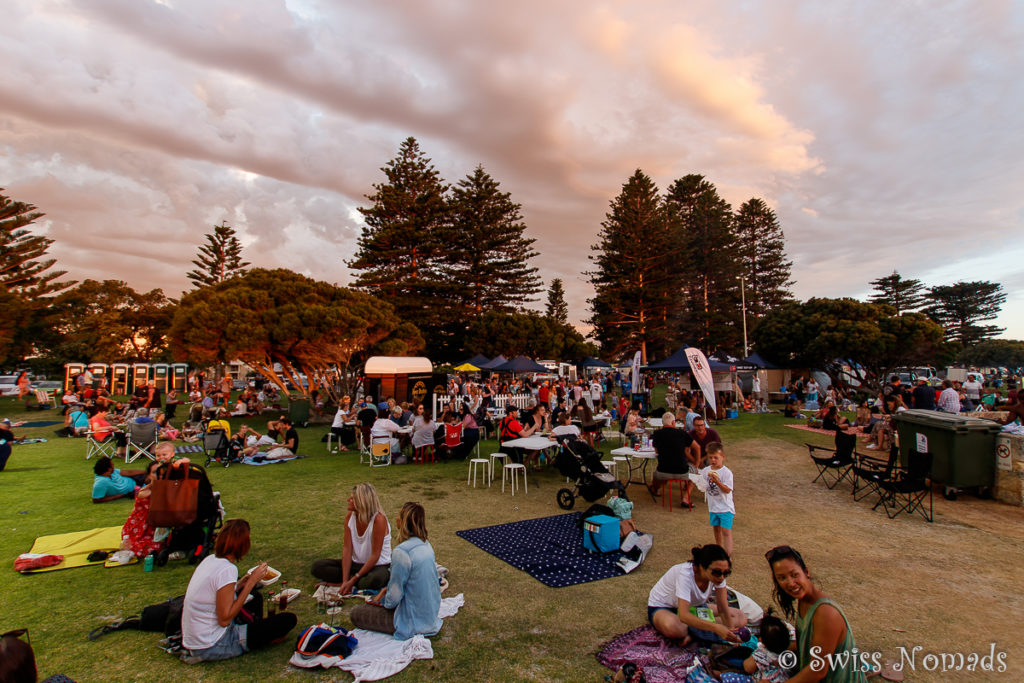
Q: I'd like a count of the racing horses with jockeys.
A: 0